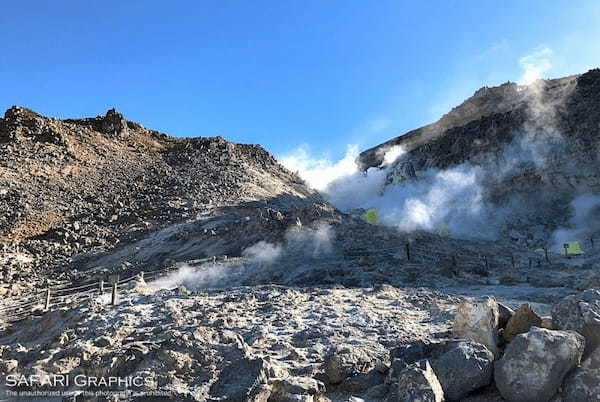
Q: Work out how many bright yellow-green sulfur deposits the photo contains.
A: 2